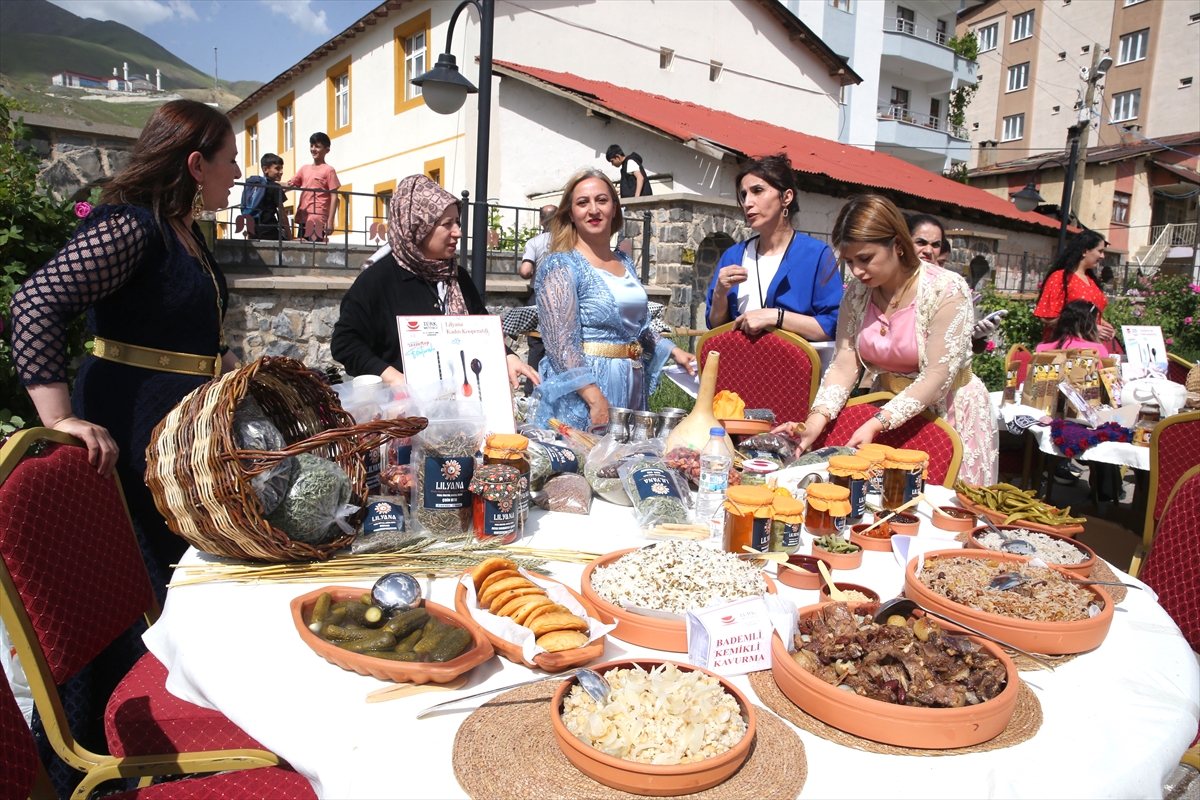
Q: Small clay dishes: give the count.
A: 6